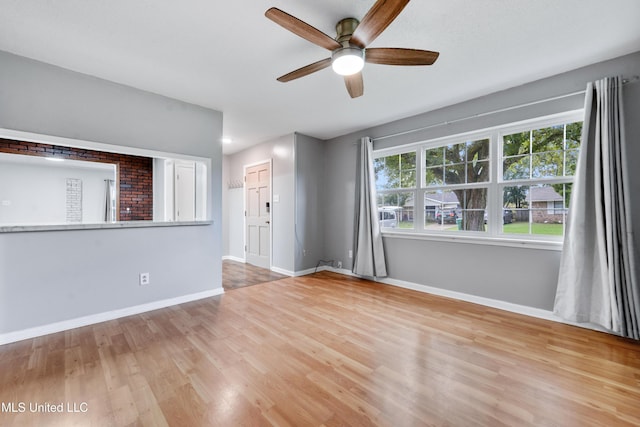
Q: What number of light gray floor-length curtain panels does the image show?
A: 2